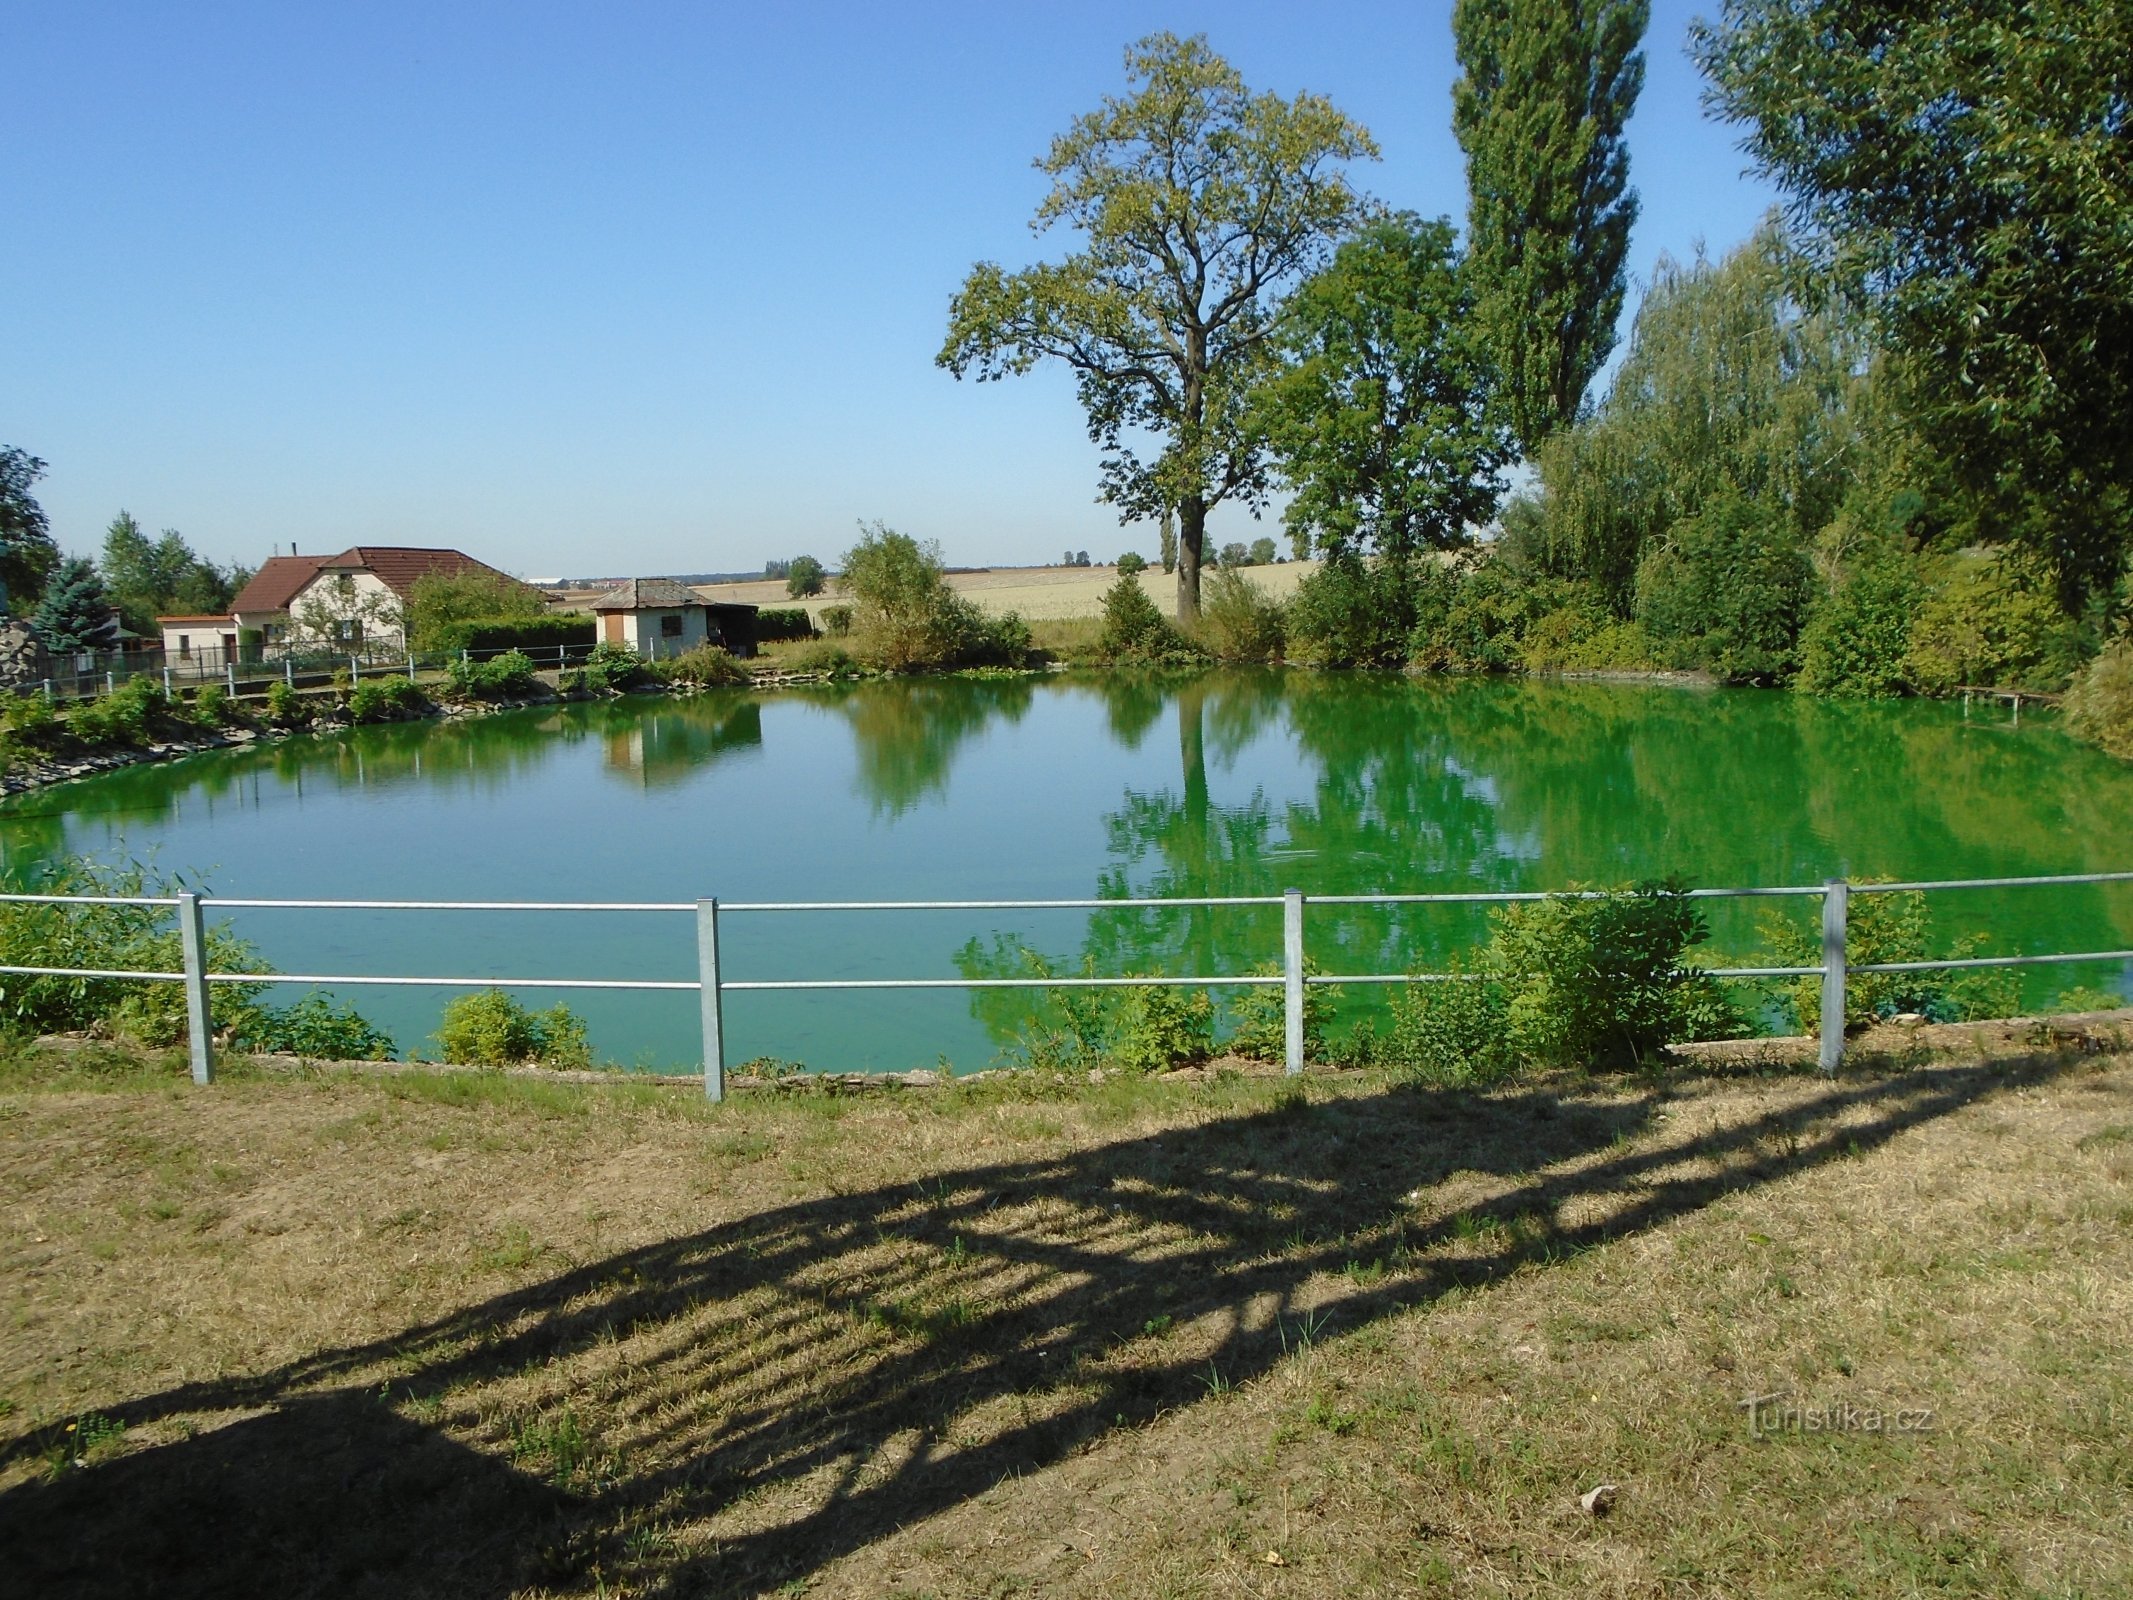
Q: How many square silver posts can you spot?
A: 4